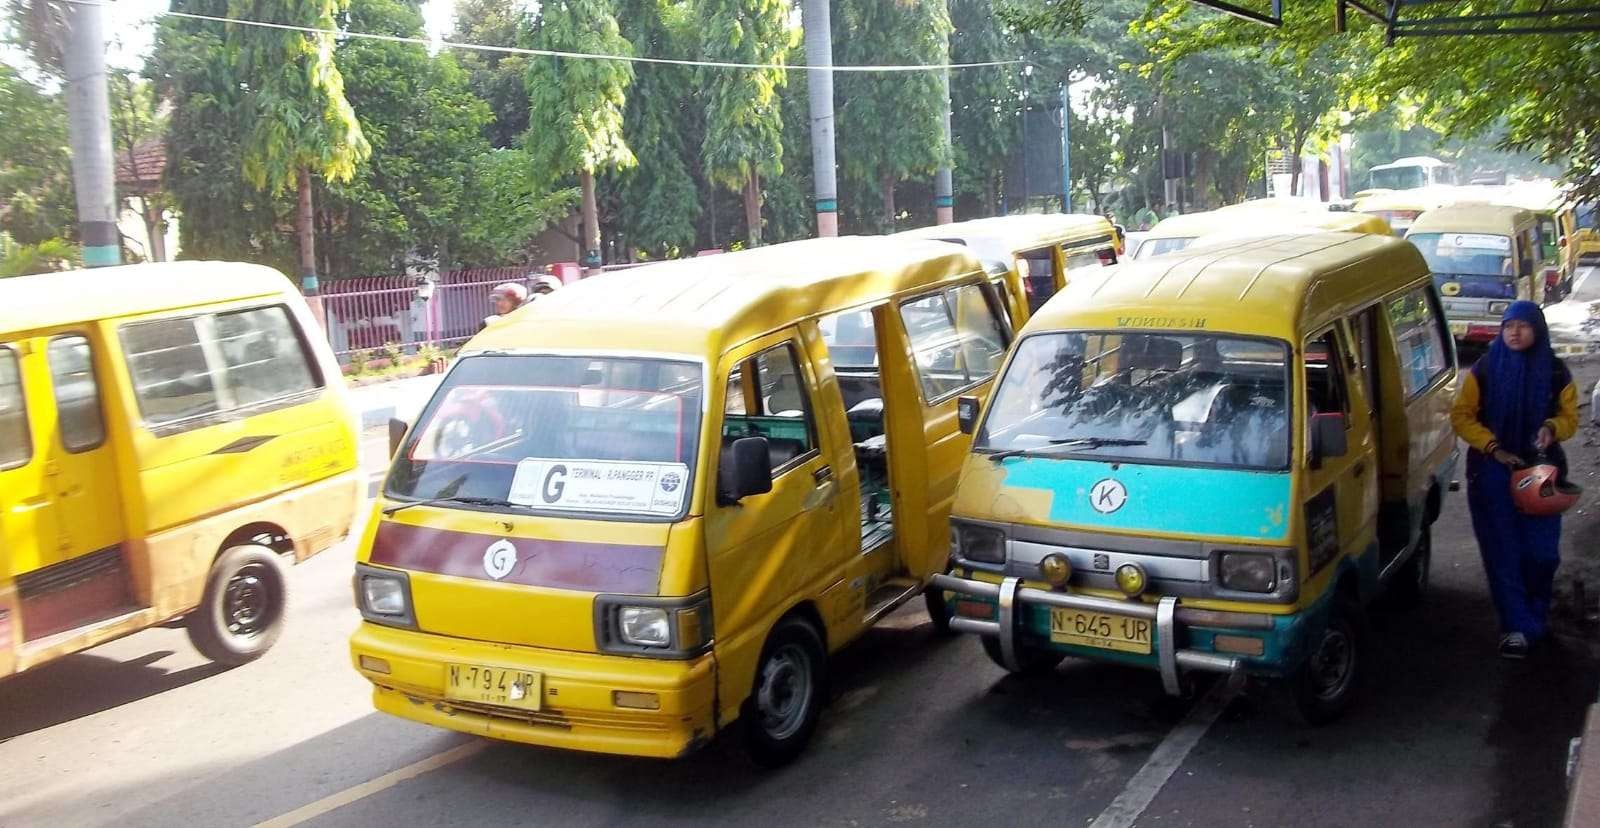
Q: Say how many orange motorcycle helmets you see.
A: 1